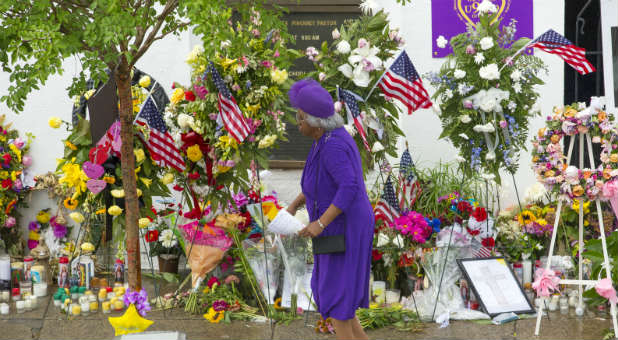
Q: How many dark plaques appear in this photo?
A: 1